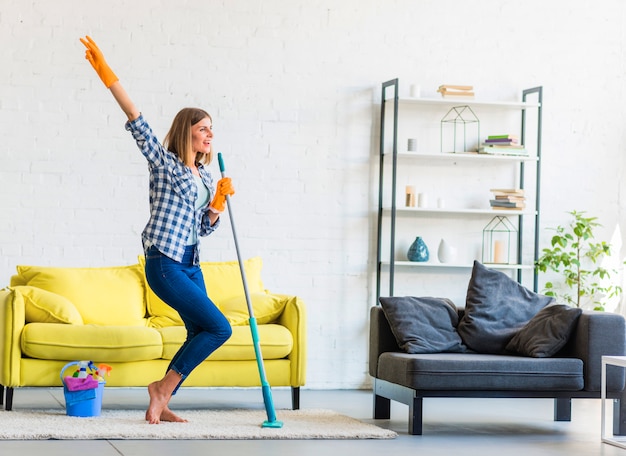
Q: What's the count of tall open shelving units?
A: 1